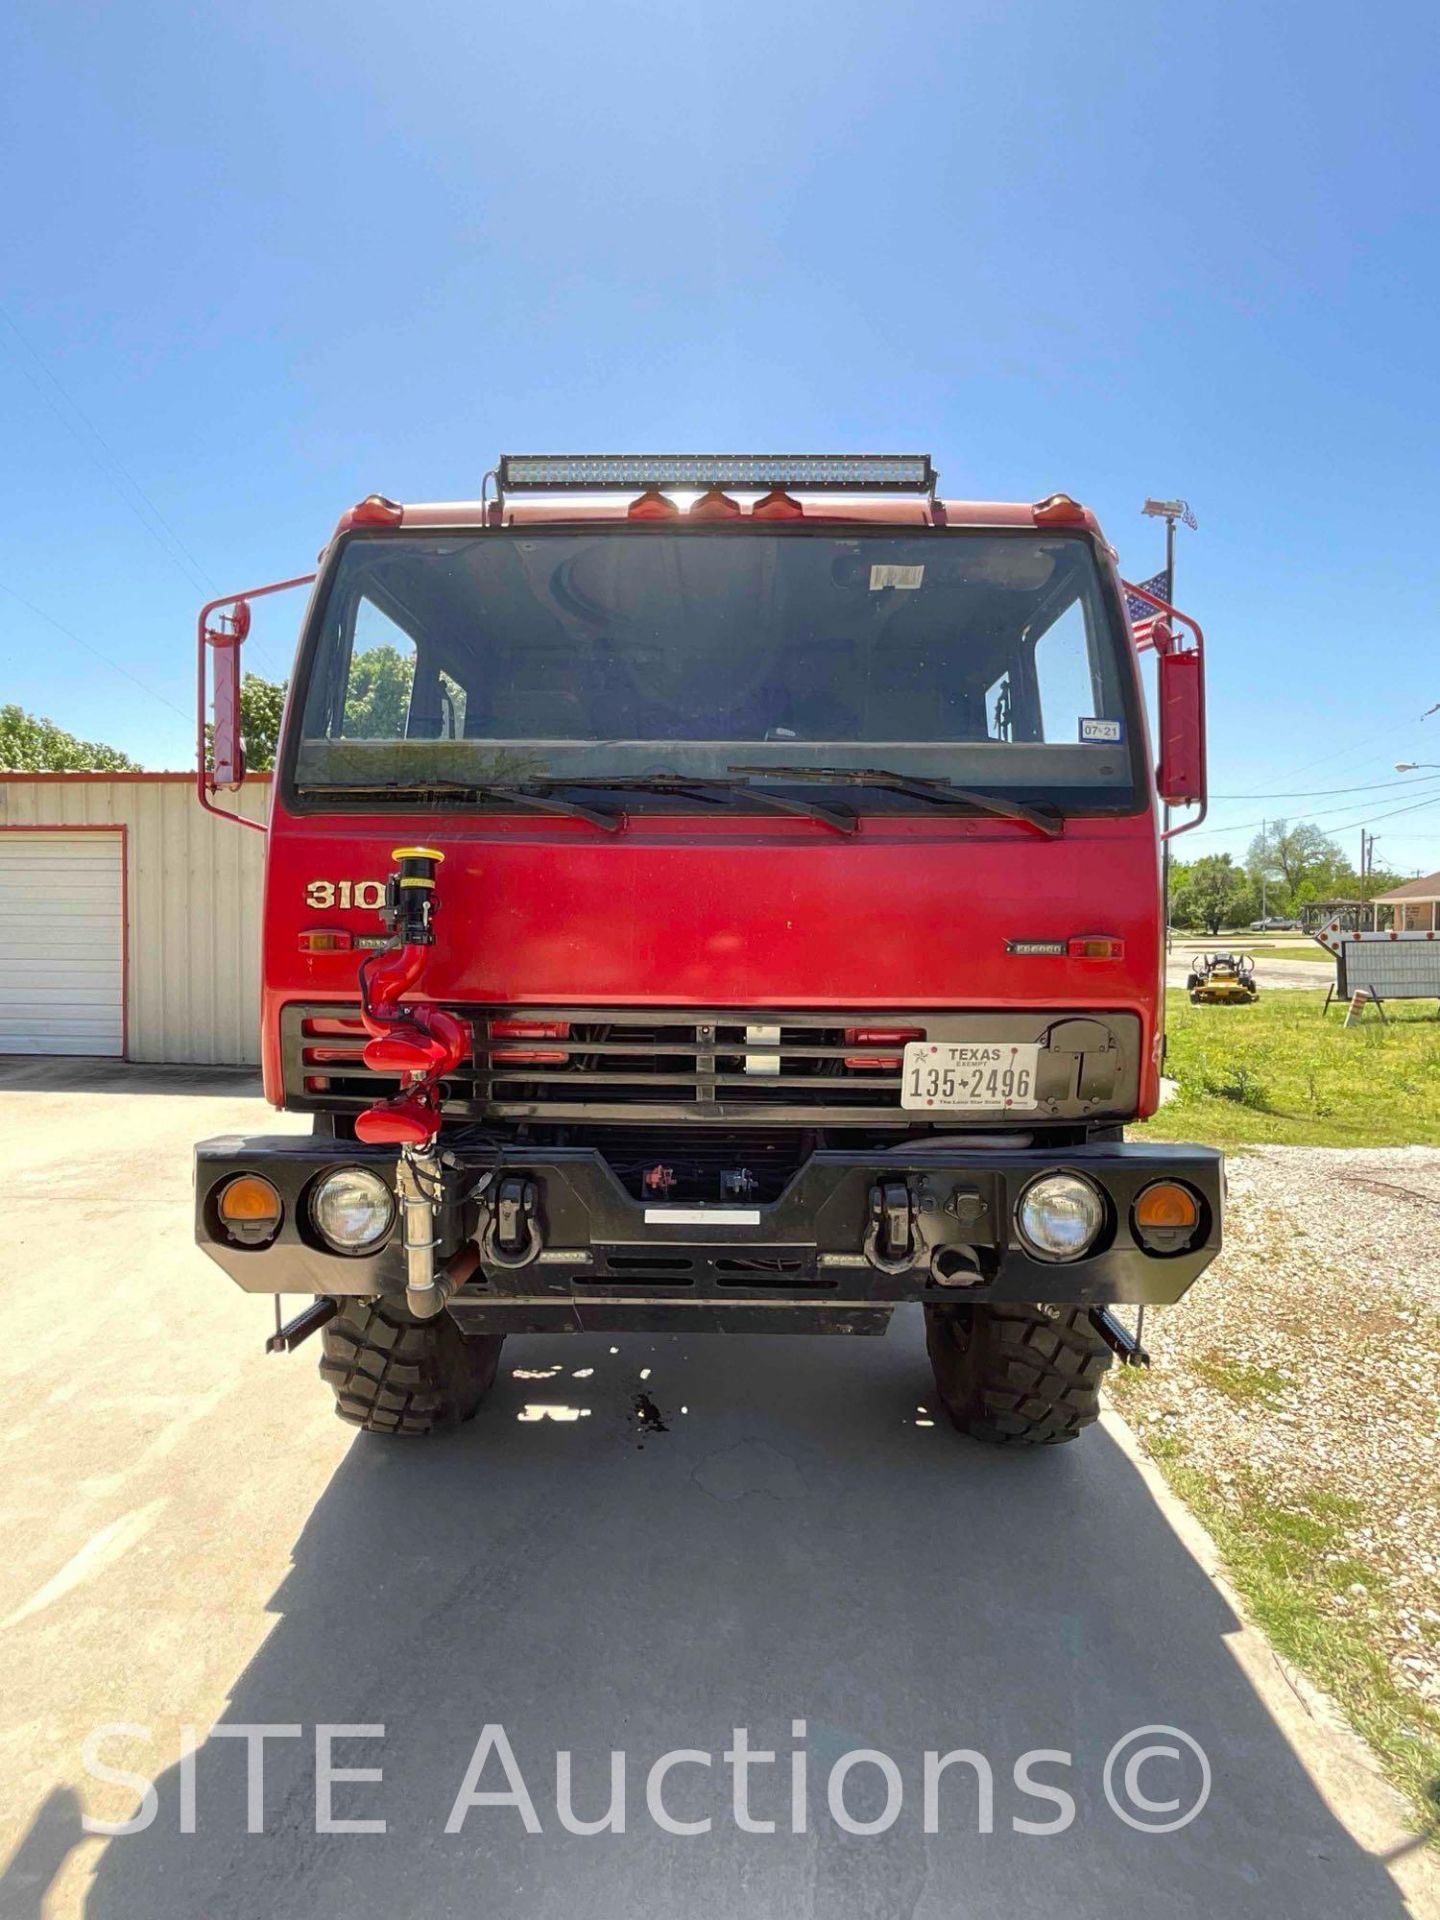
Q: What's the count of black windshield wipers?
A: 3